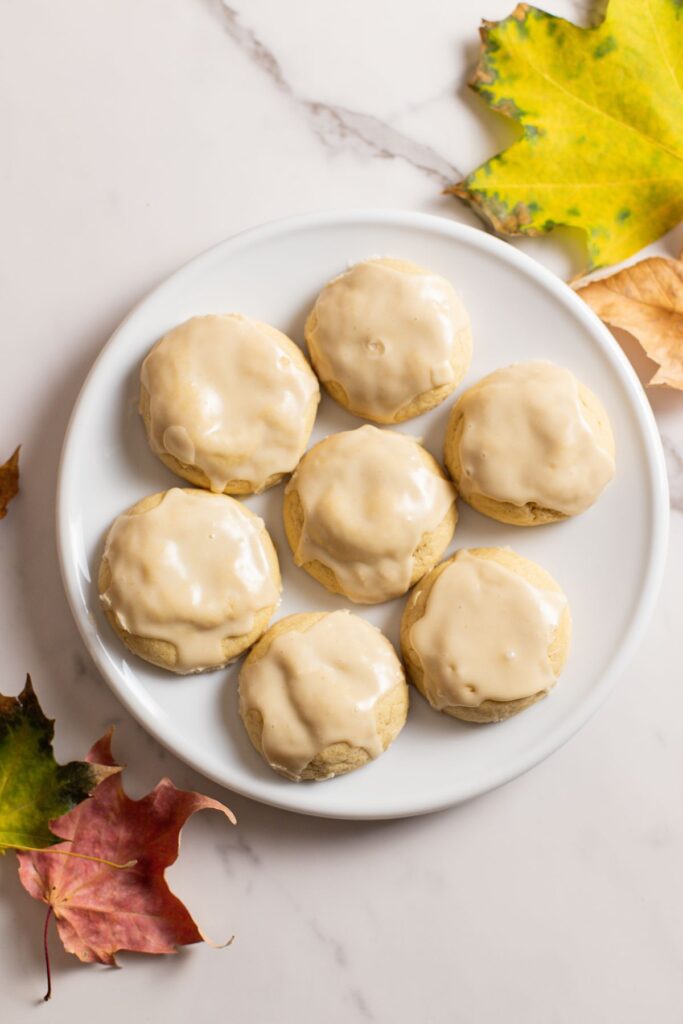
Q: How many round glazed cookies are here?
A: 7